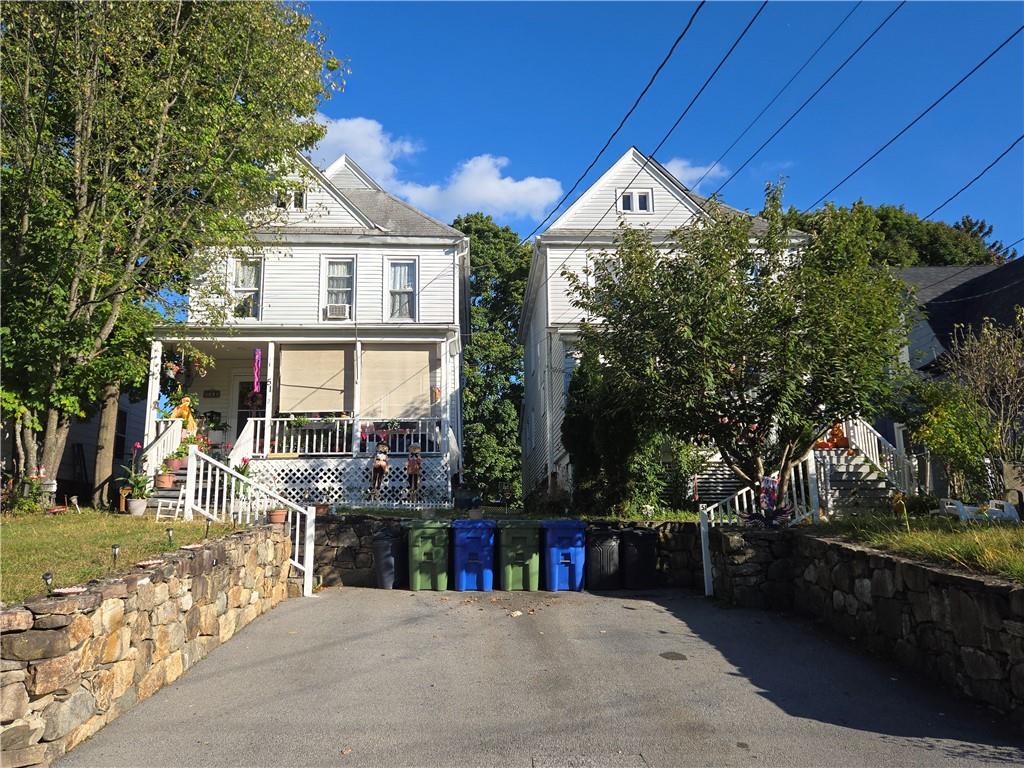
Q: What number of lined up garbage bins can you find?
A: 7